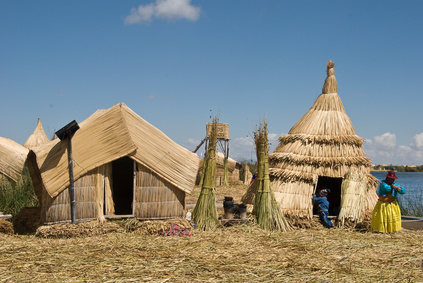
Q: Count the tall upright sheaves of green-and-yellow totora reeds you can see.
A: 2